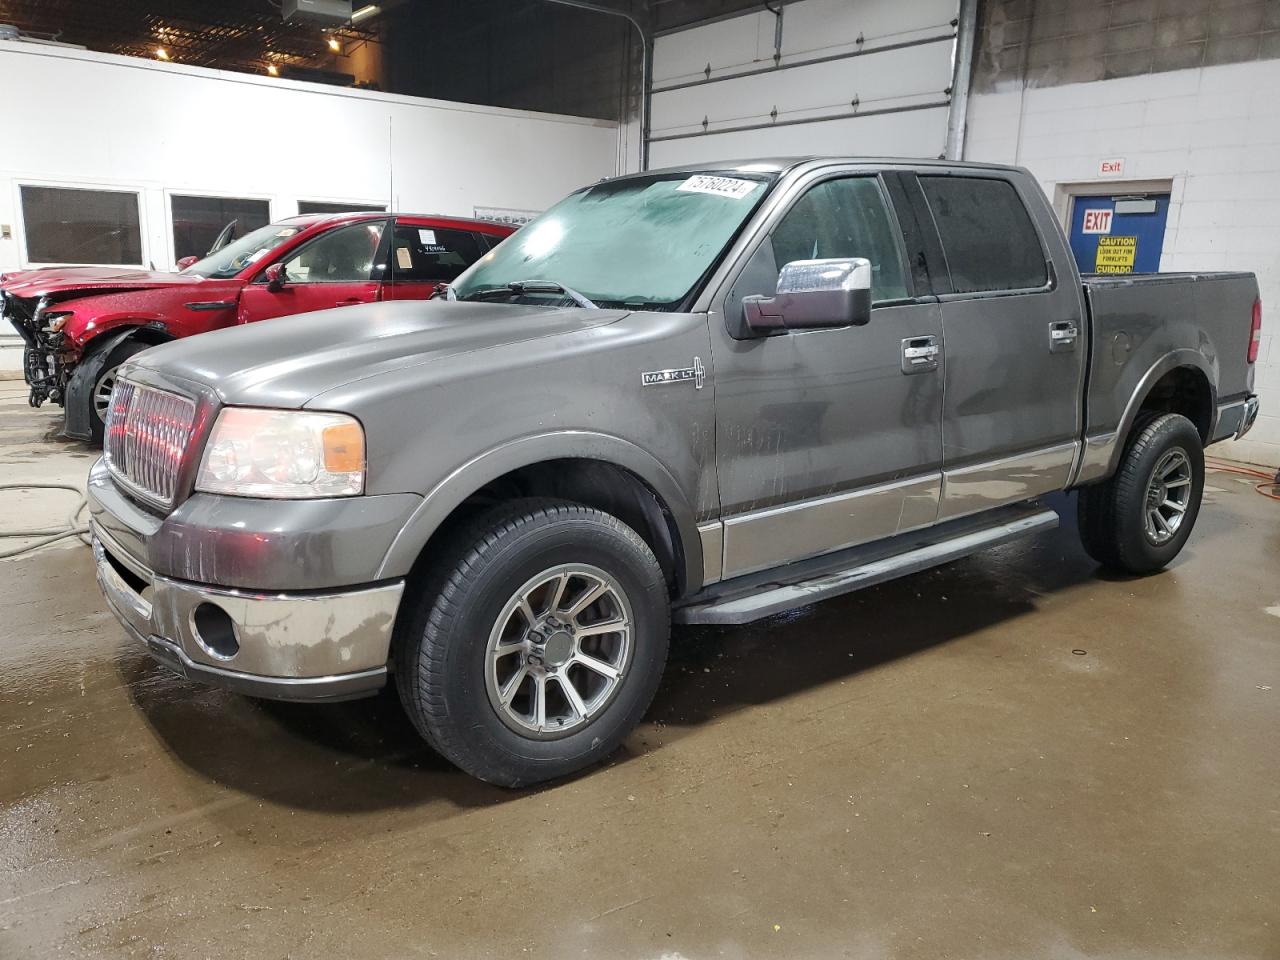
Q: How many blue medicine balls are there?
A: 0